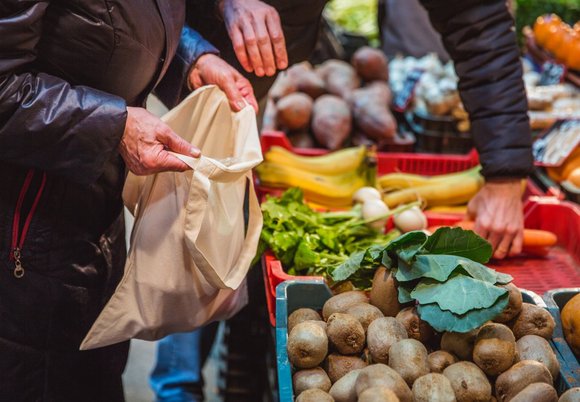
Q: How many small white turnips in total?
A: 3